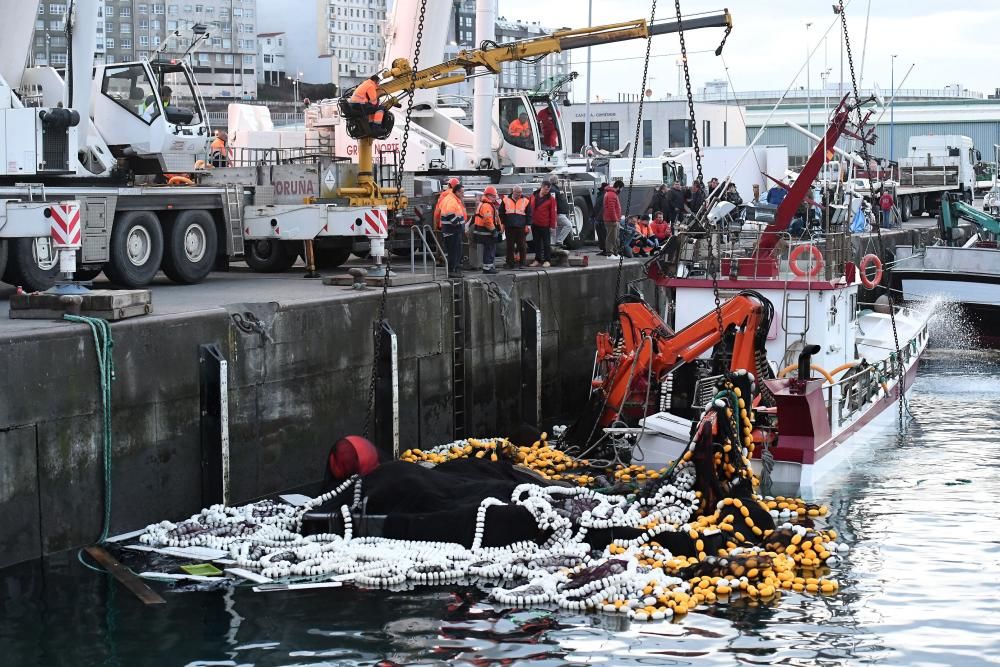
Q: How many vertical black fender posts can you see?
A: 3